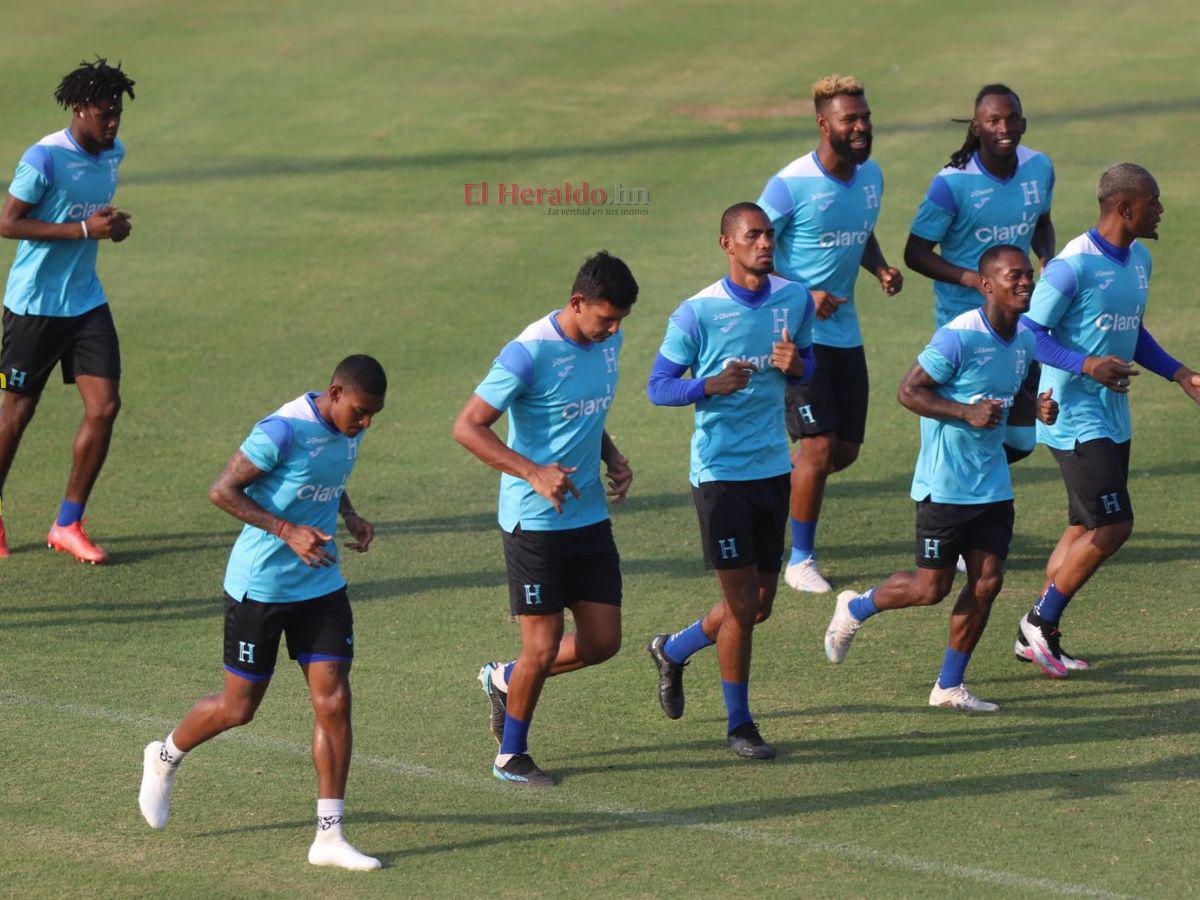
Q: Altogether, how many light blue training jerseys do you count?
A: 8